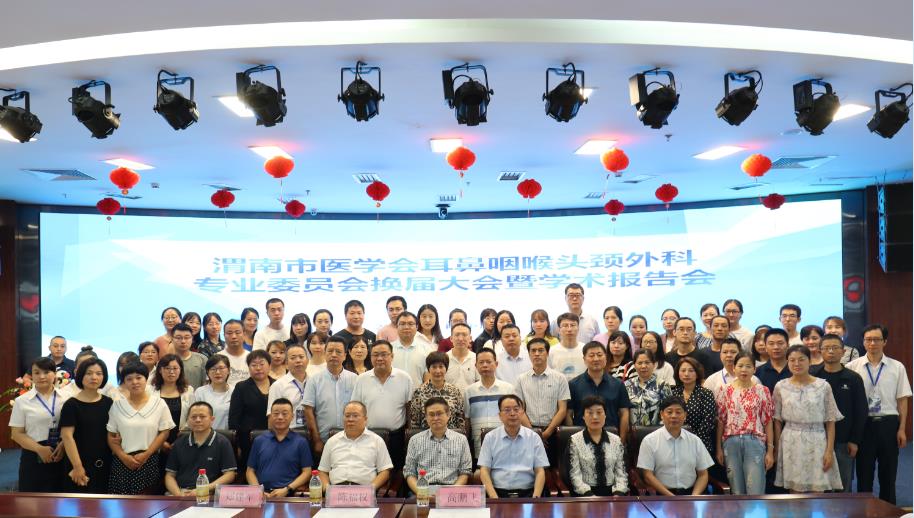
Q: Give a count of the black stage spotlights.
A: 11